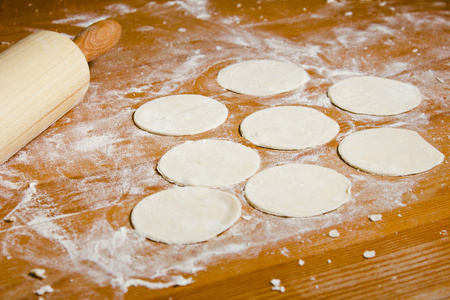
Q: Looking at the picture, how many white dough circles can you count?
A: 8